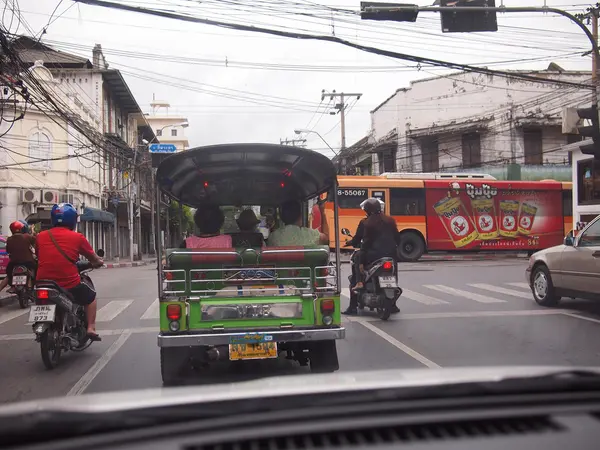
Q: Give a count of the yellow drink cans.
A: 4